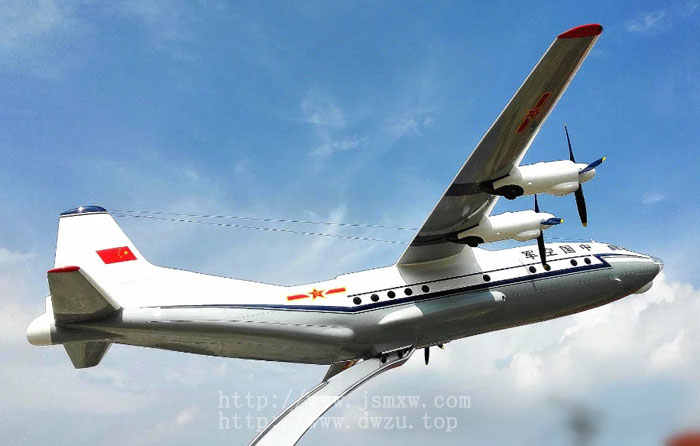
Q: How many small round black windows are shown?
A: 10